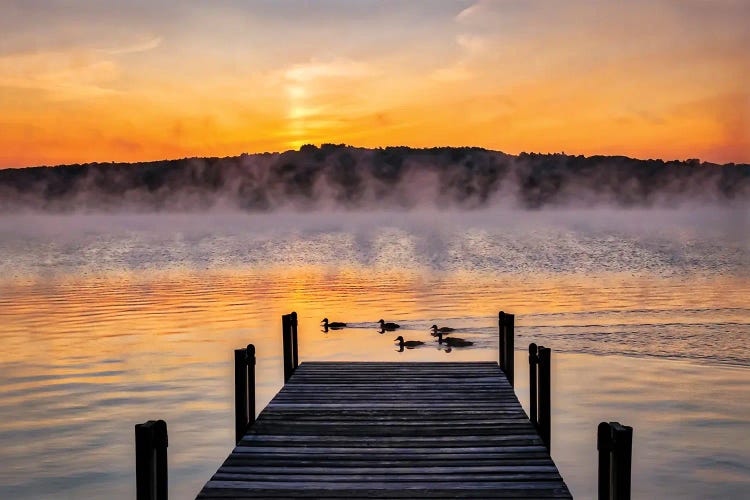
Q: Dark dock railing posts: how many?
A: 6